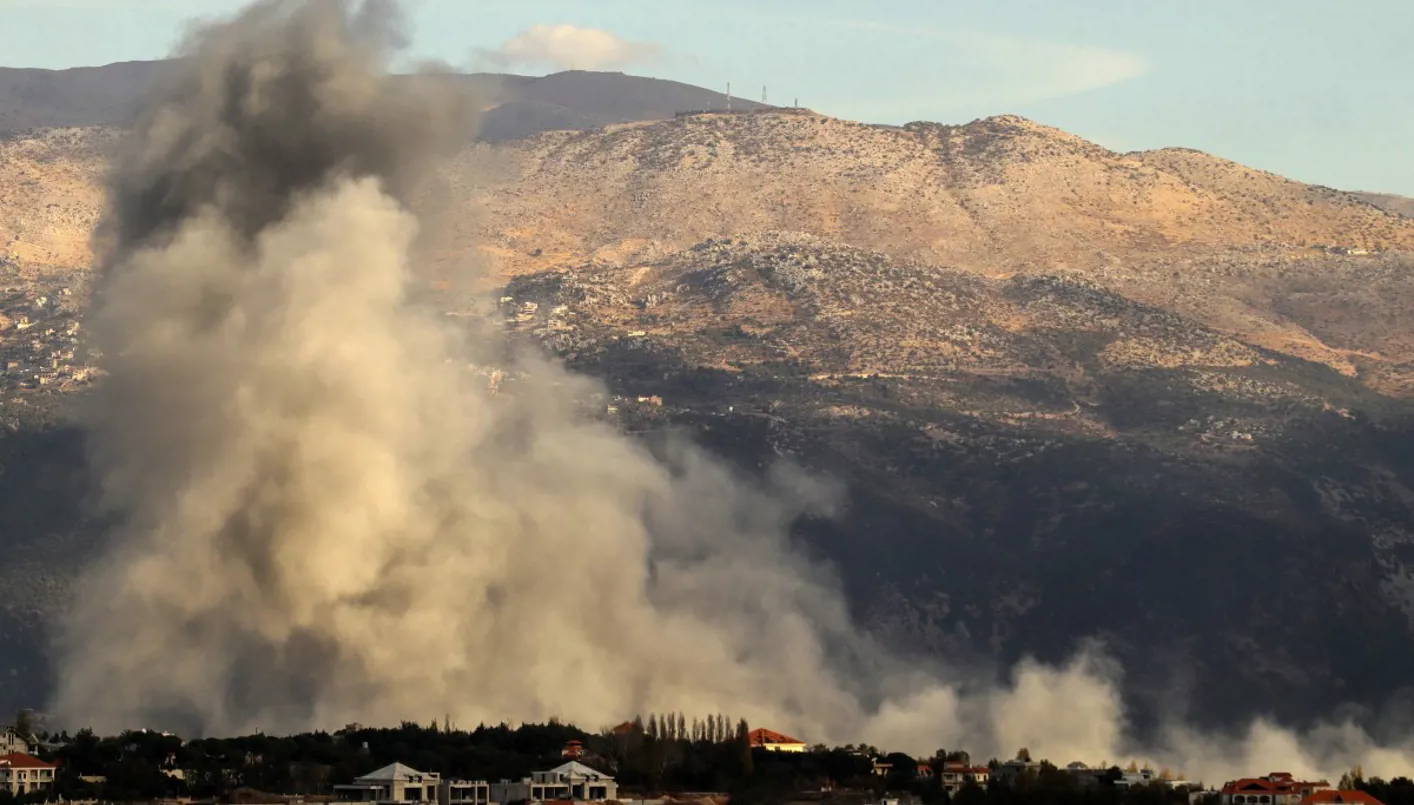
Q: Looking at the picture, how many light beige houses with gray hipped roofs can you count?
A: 2